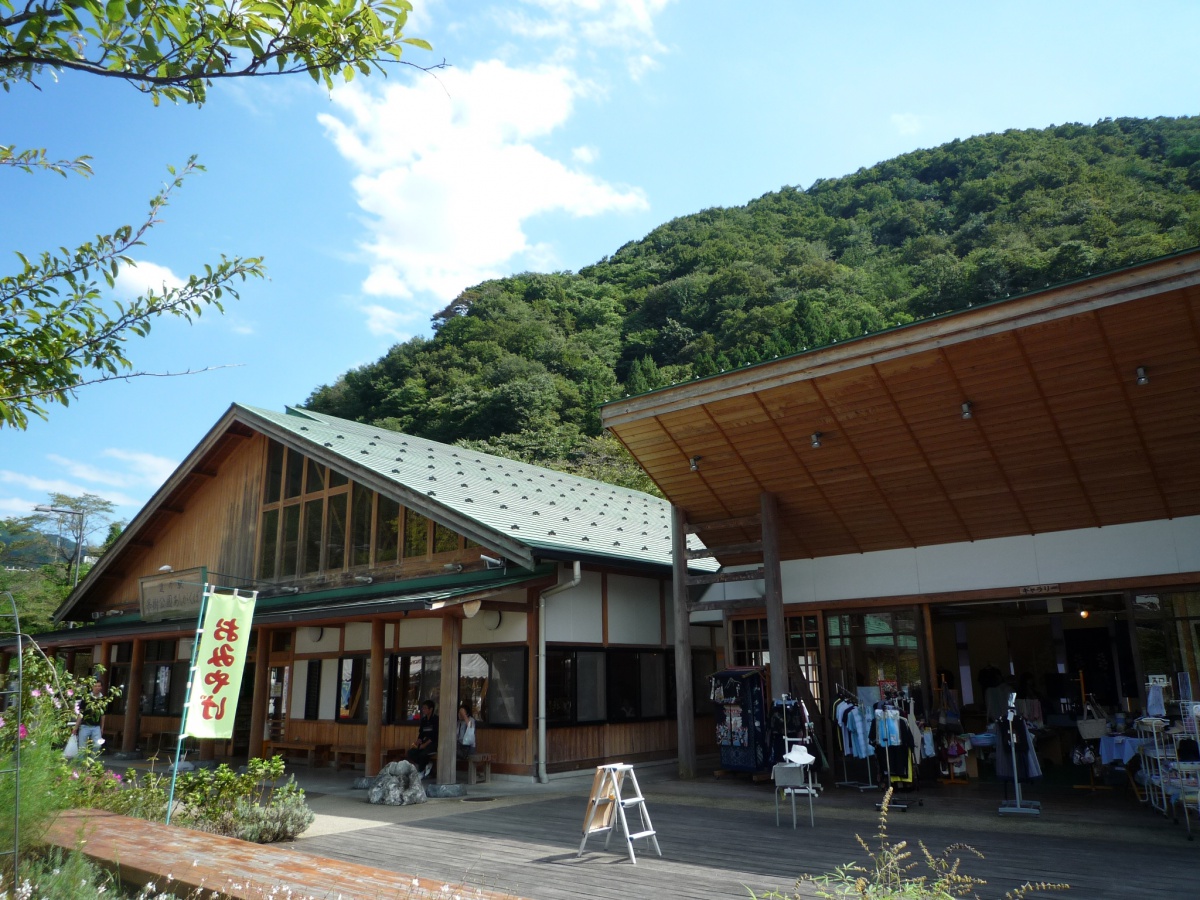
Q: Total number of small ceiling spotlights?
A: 4